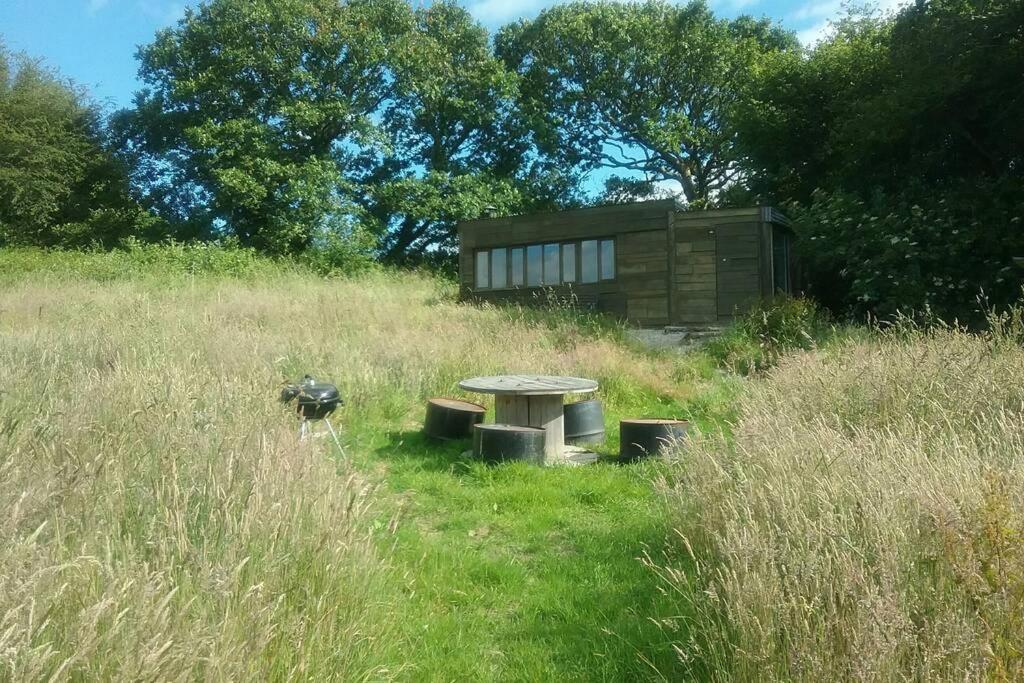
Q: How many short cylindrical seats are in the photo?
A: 4